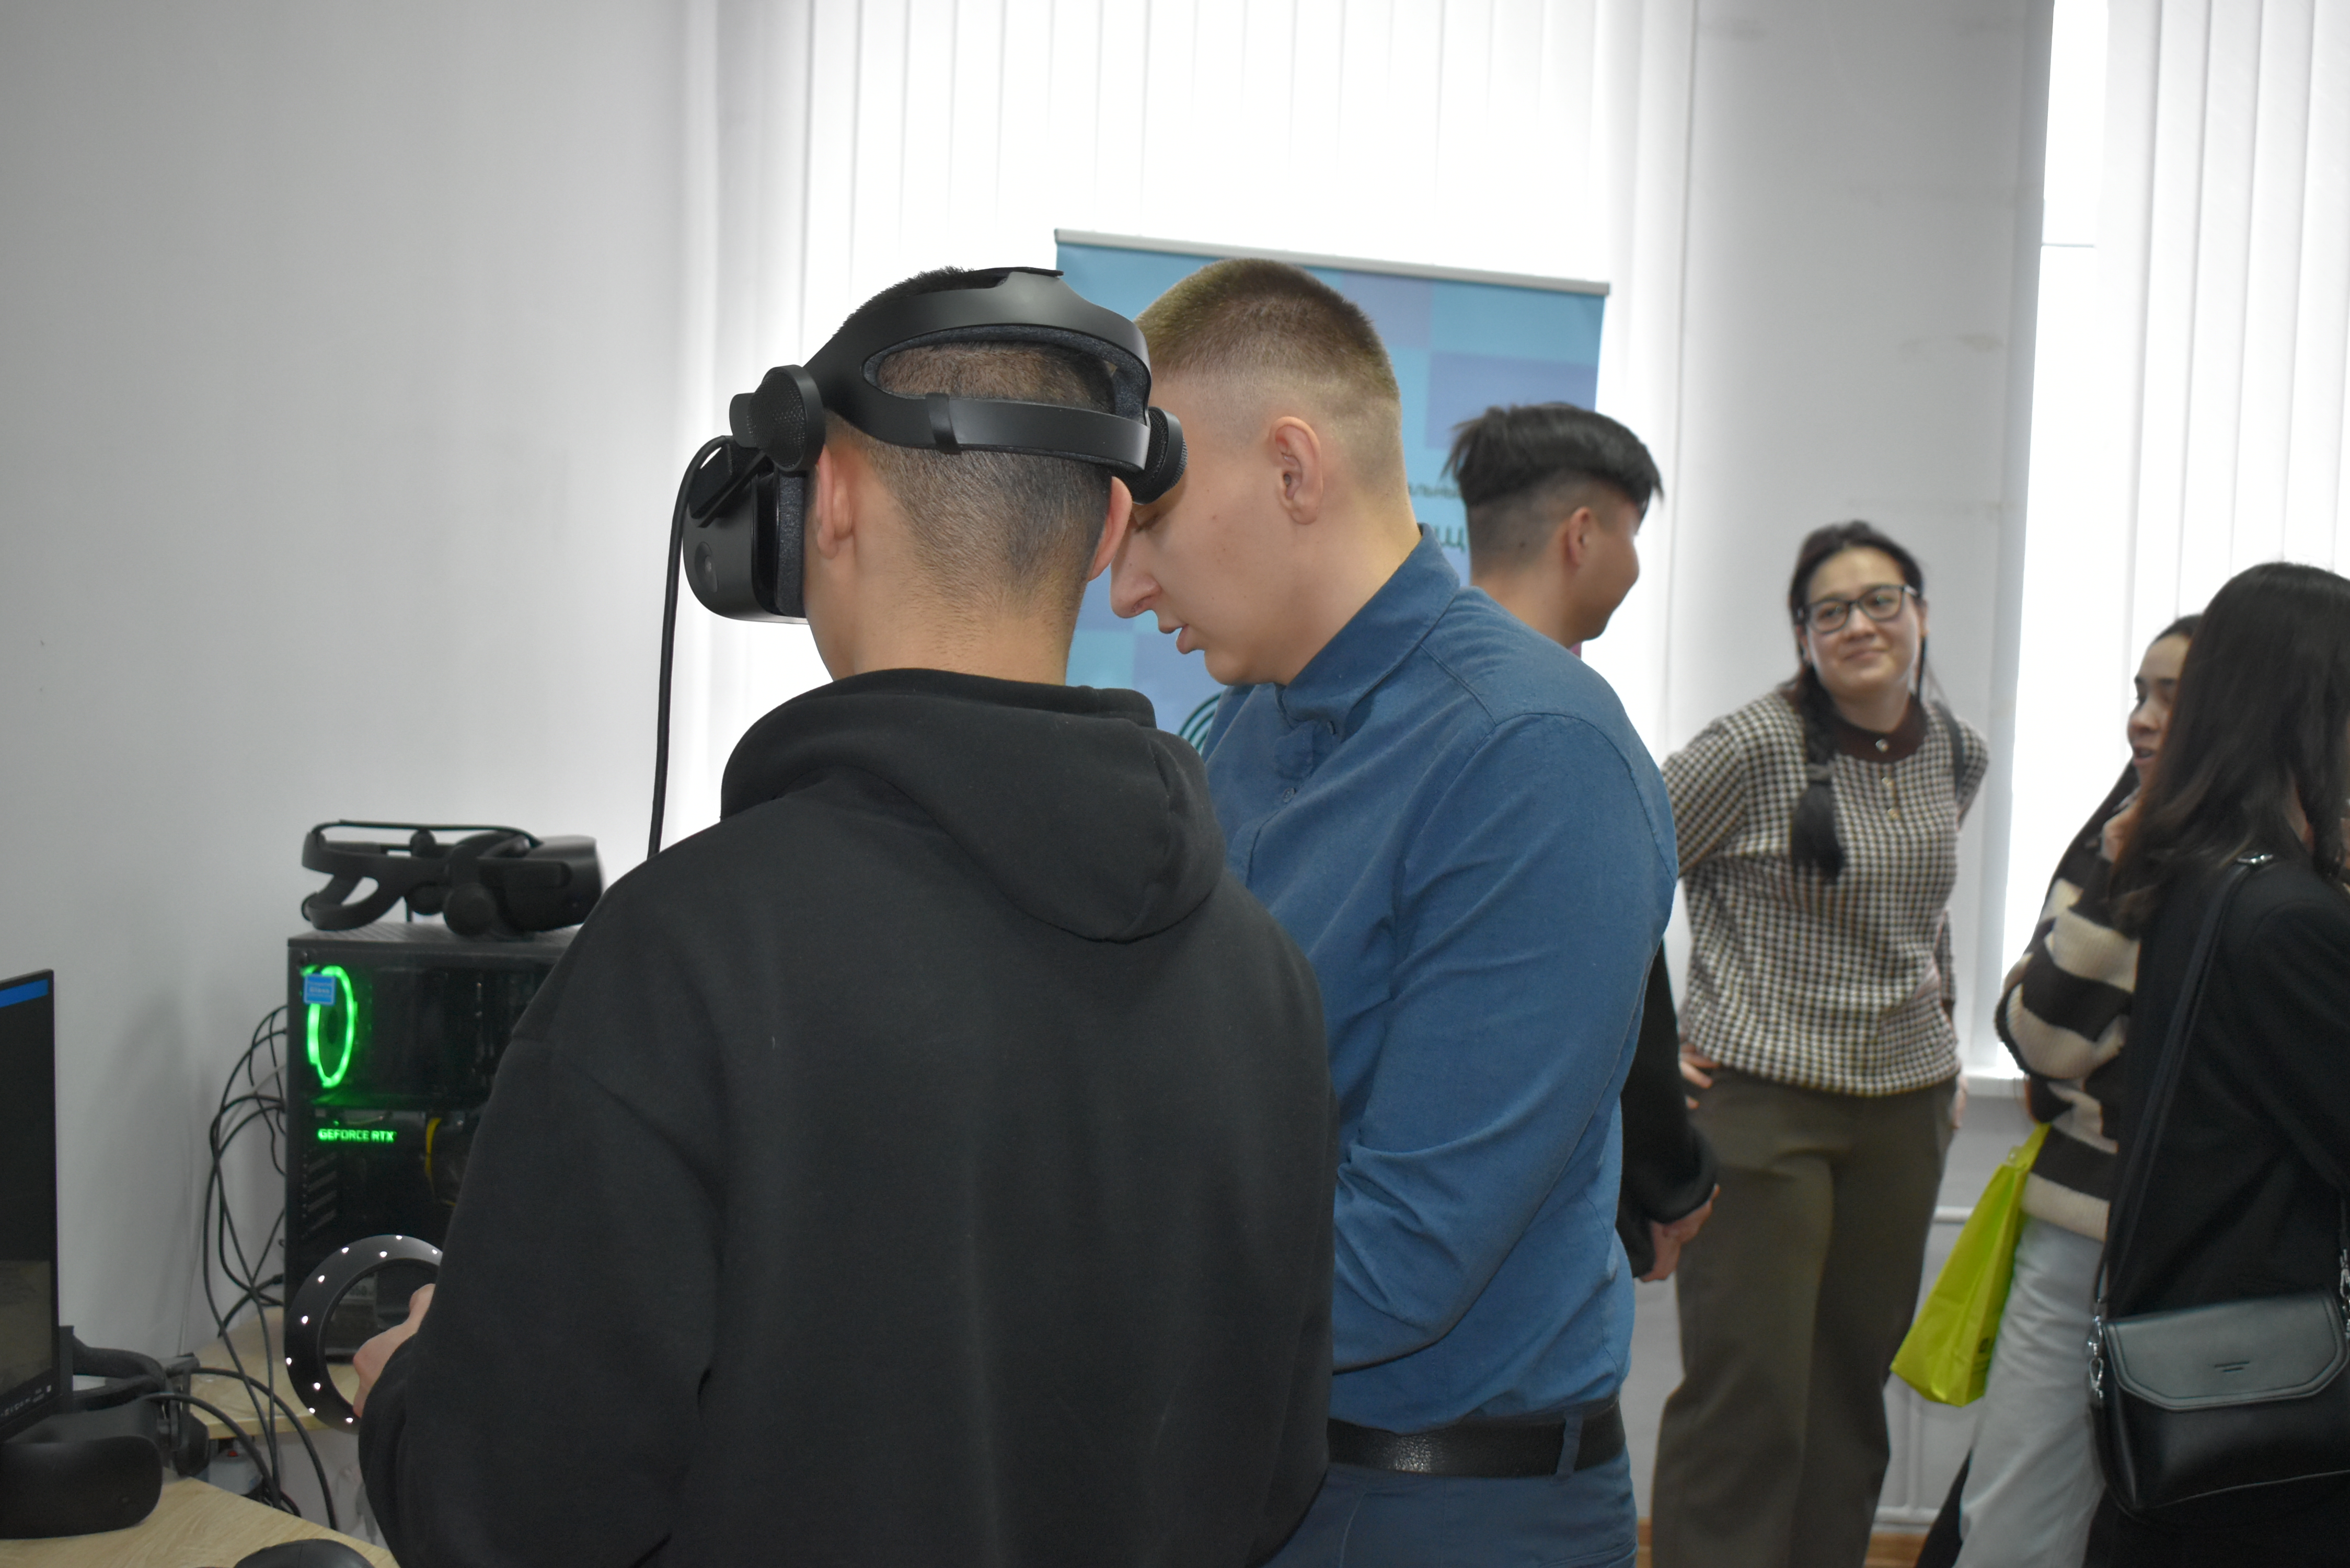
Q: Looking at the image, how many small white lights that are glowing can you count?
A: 10